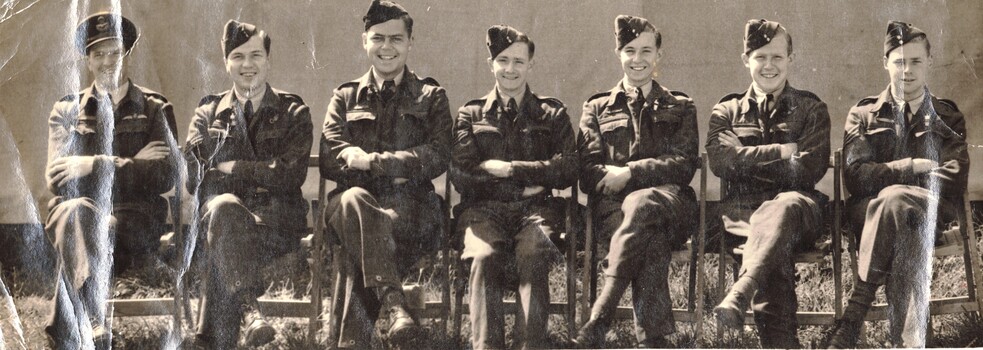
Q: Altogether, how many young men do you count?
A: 7